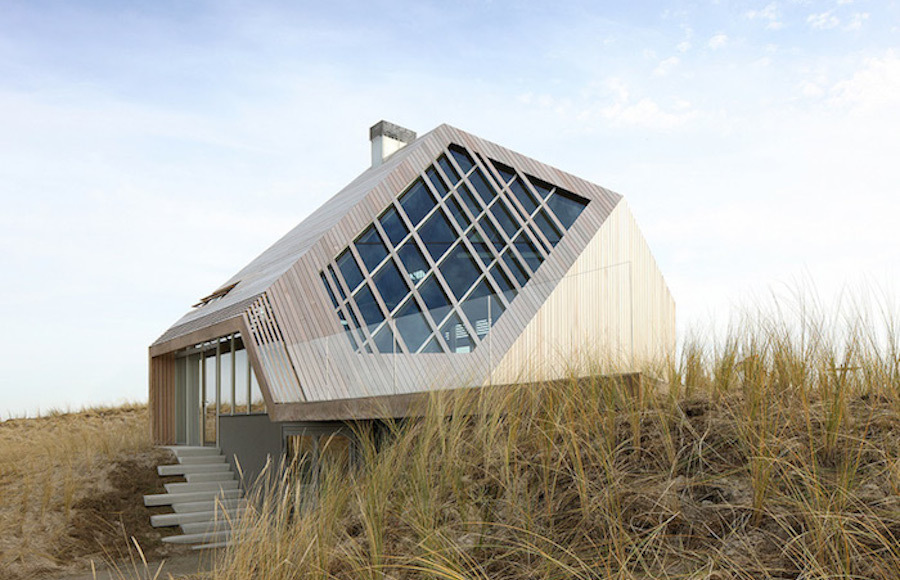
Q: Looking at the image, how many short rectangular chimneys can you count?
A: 1